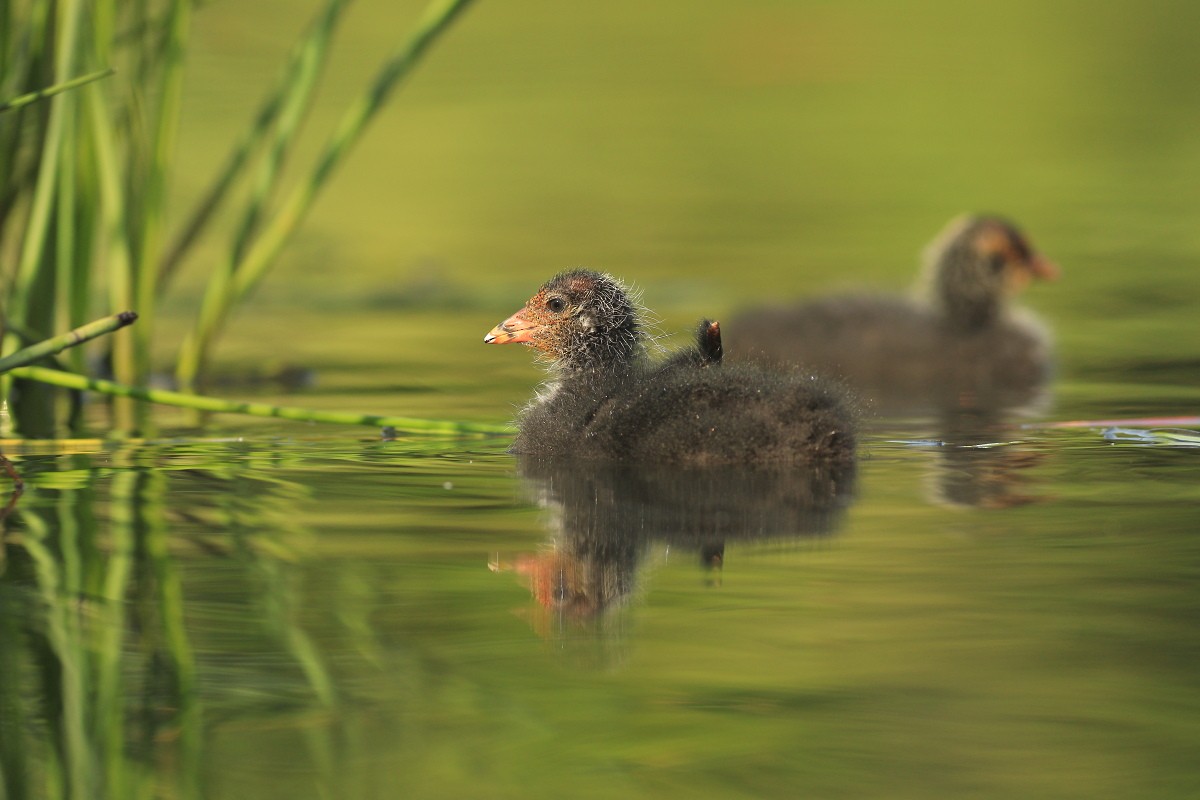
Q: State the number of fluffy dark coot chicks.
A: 2